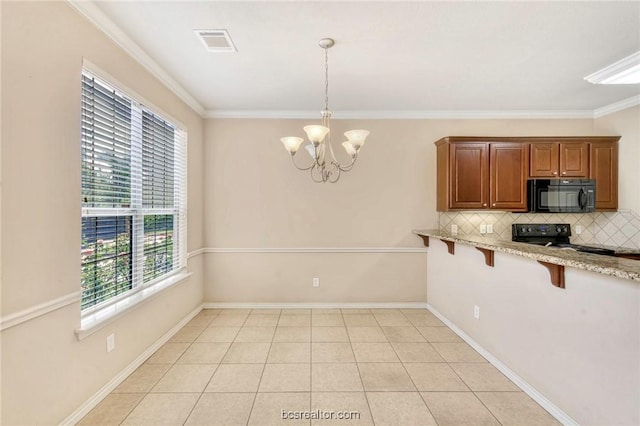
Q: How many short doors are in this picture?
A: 2